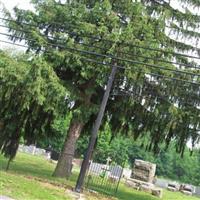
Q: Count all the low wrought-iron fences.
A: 1